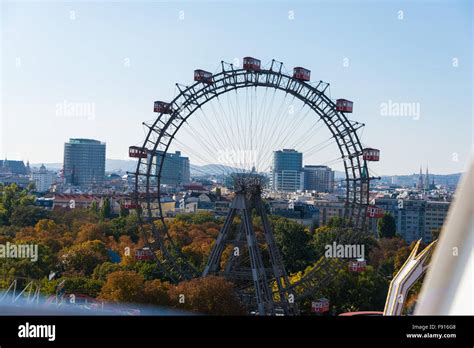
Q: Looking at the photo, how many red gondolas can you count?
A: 12